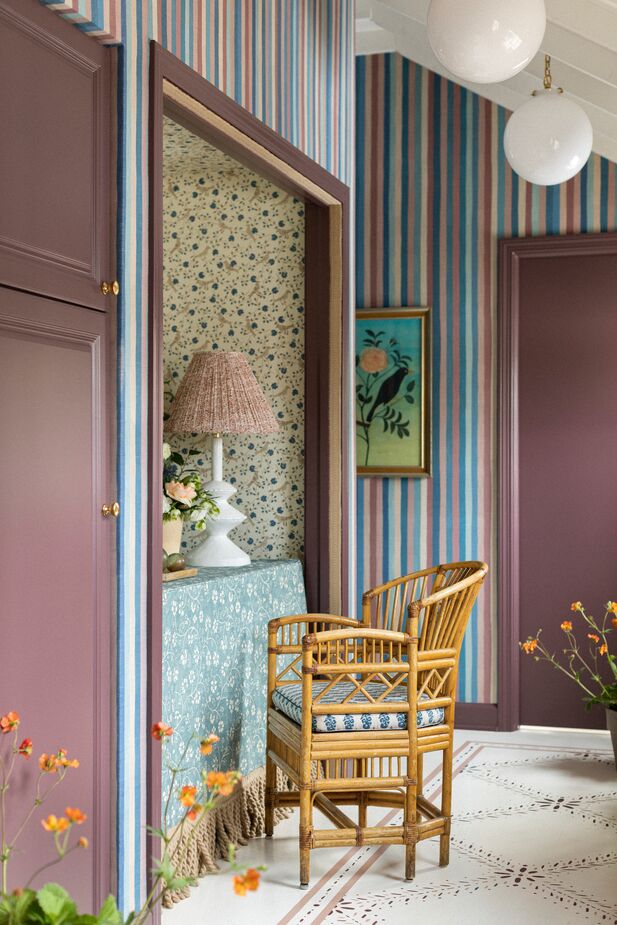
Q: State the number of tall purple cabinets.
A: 1